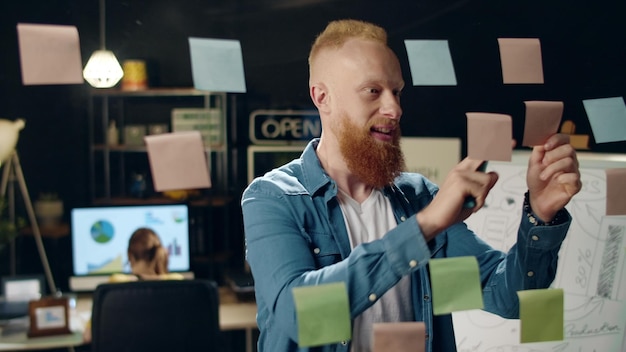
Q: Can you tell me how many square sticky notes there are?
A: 13